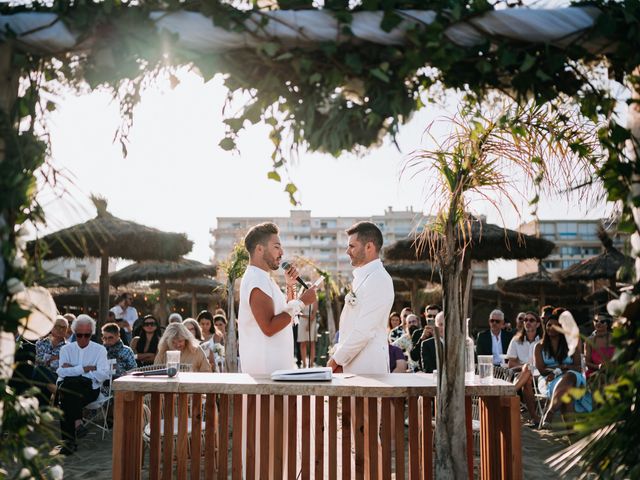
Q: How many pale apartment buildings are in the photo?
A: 2